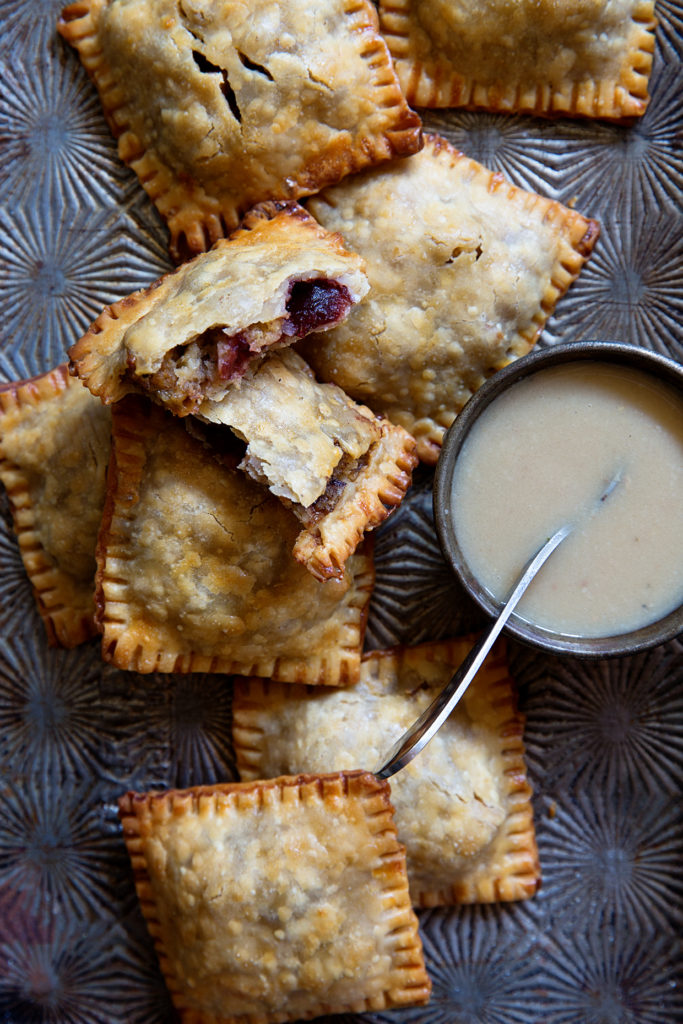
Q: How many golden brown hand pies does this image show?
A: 8